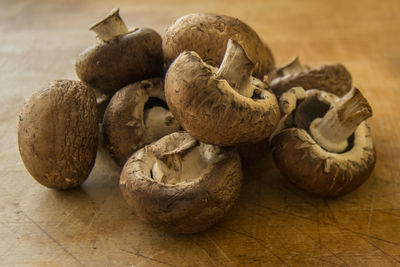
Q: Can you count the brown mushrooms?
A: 8